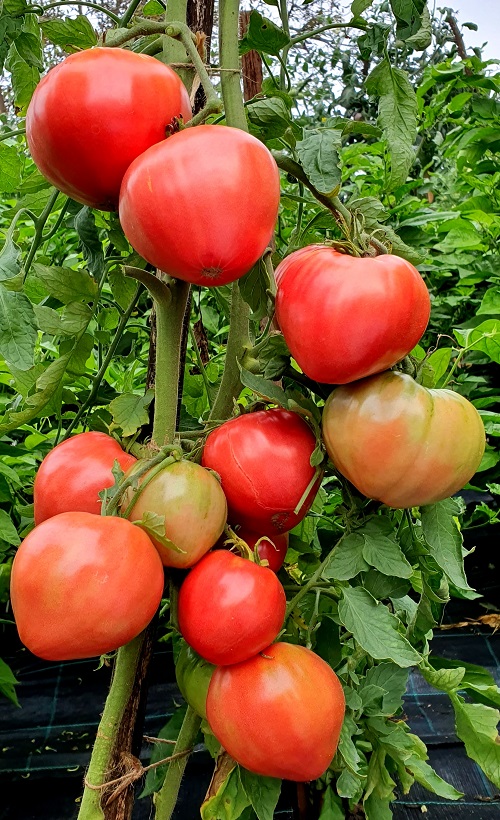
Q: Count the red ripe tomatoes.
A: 9